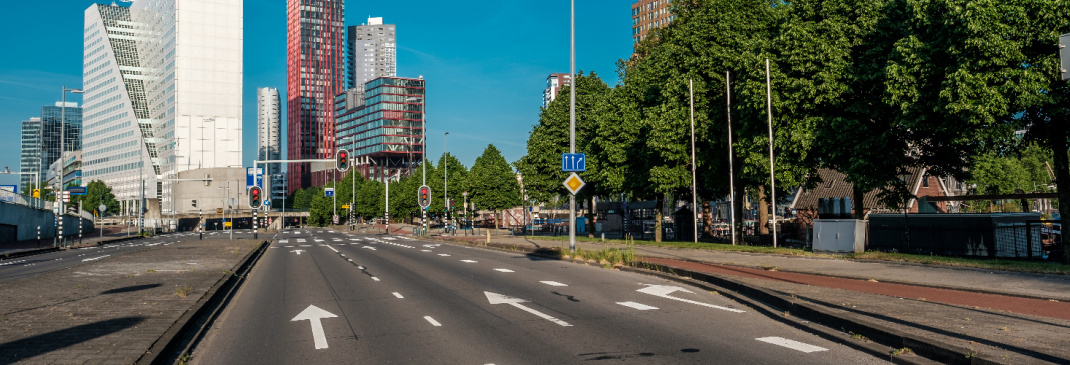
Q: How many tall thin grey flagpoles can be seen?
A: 3